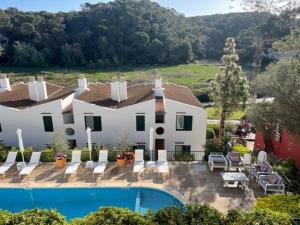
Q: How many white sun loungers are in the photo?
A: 6